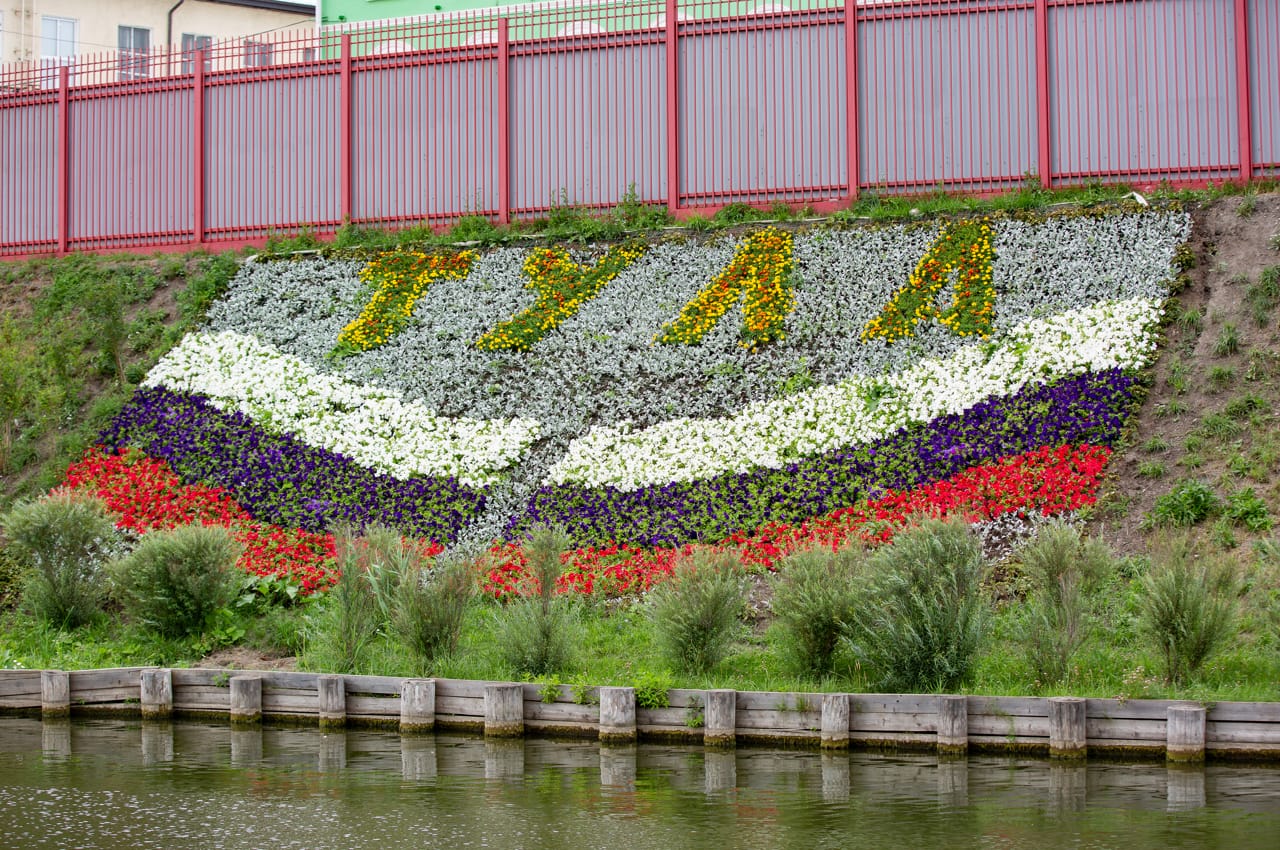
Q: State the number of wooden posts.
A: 12